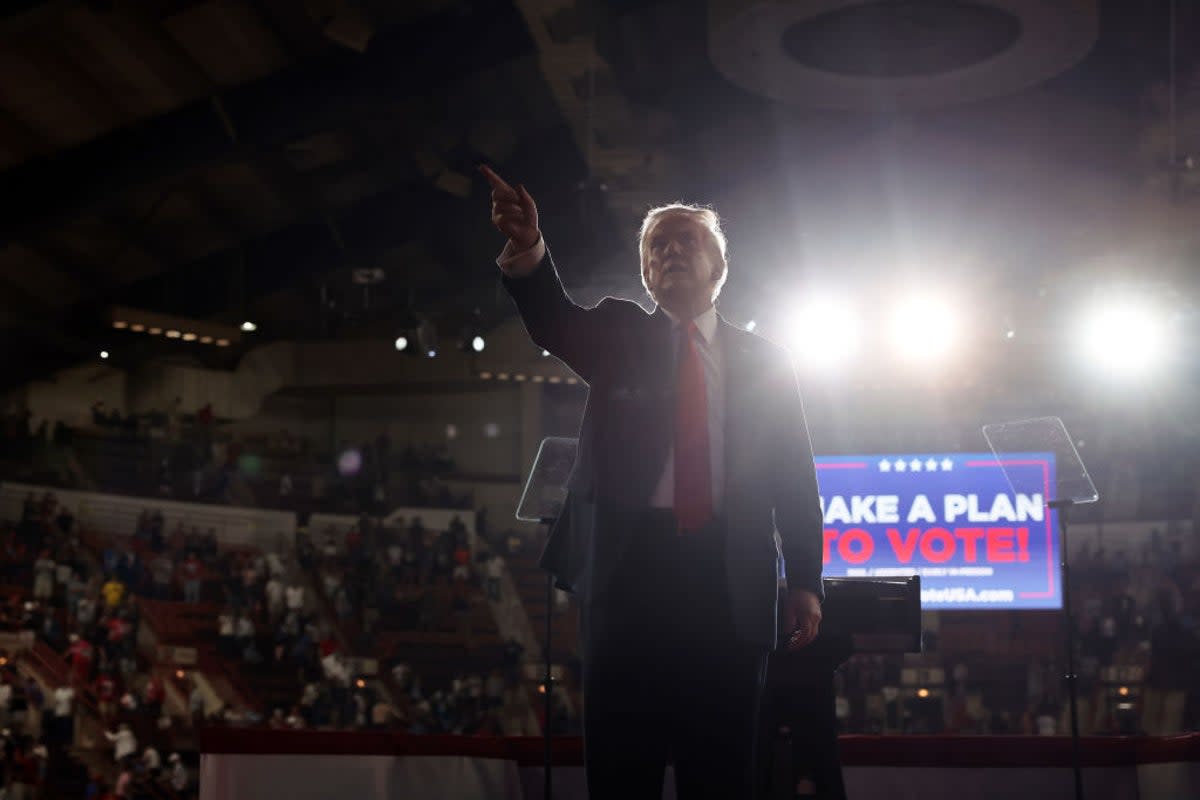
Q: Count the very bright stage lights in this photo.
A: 3